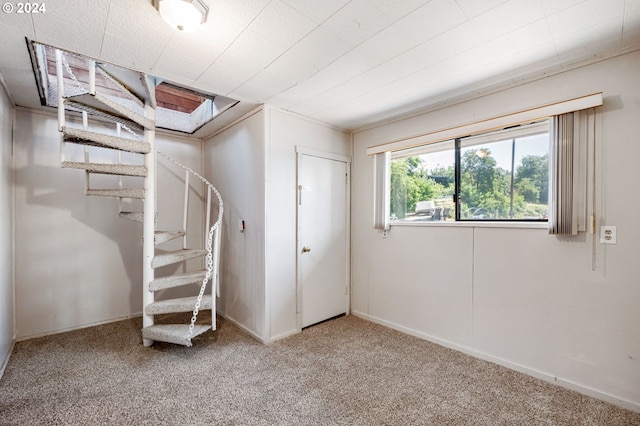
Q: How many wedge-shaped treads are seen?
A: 11